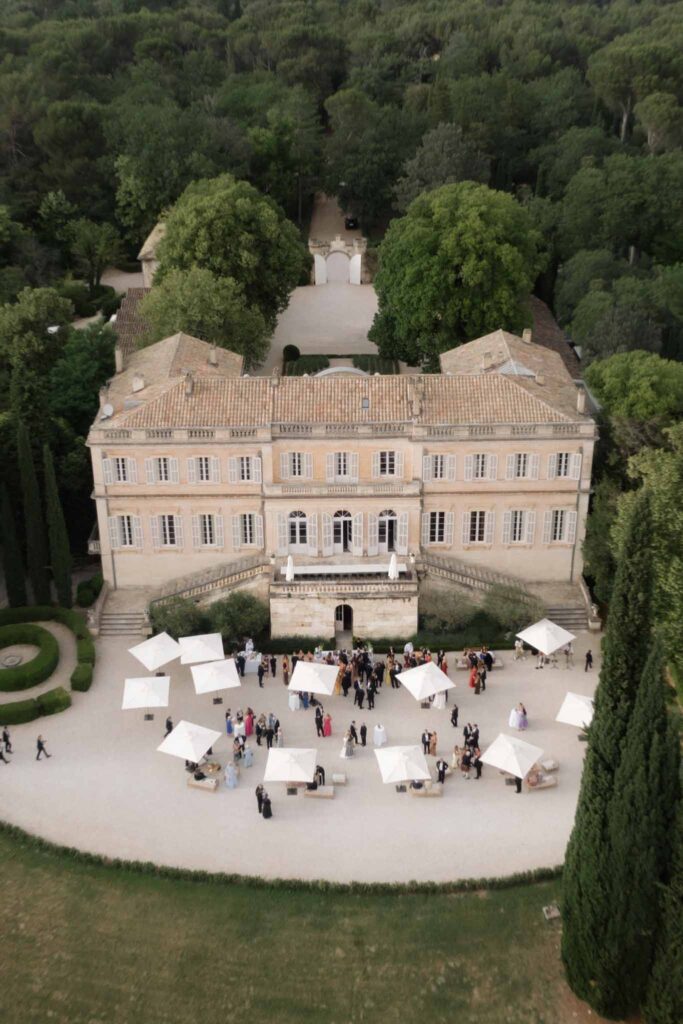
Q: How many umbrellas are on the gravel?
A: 12